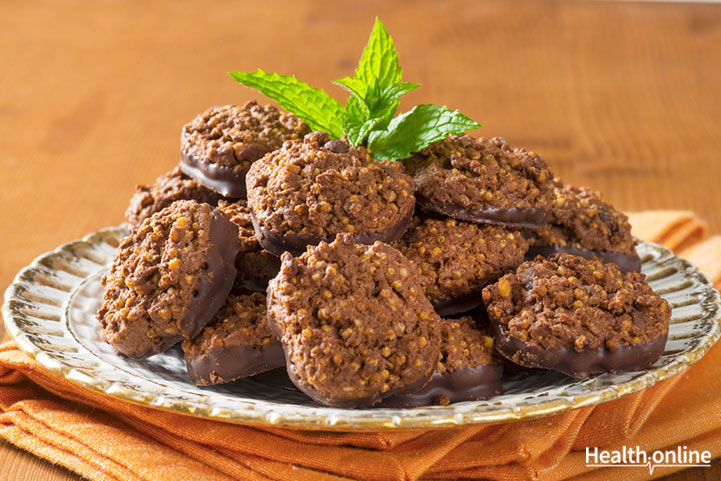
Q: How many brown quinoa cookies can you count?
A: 12